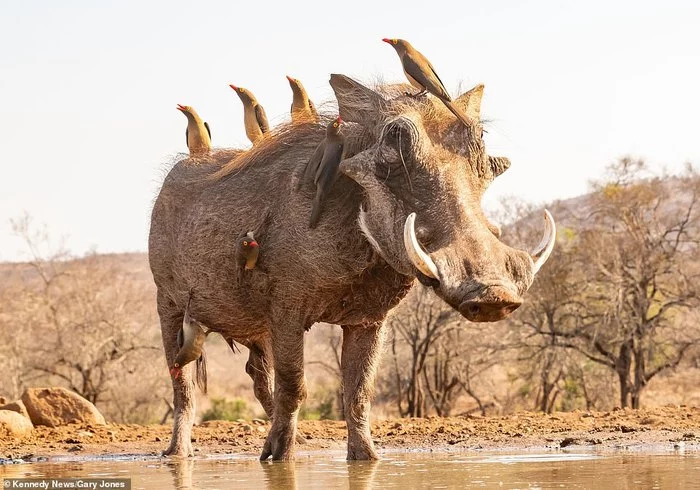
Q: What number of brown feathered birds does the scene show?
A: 7